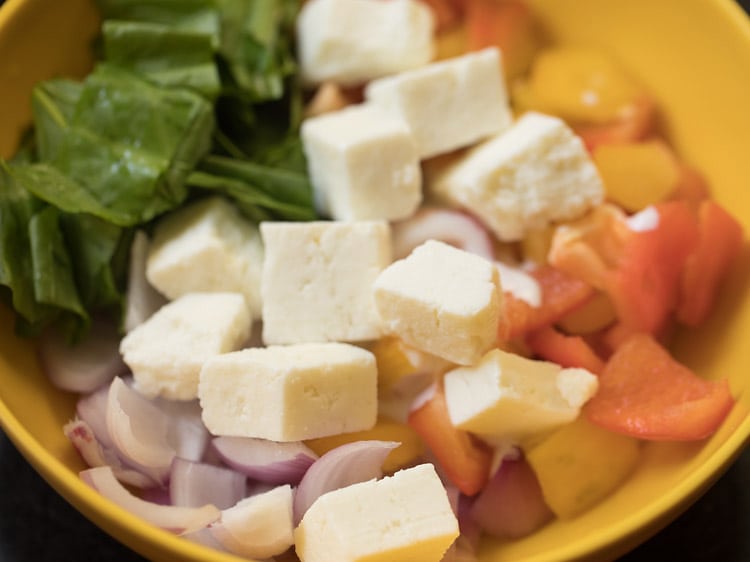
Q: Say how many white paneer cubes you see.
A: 11